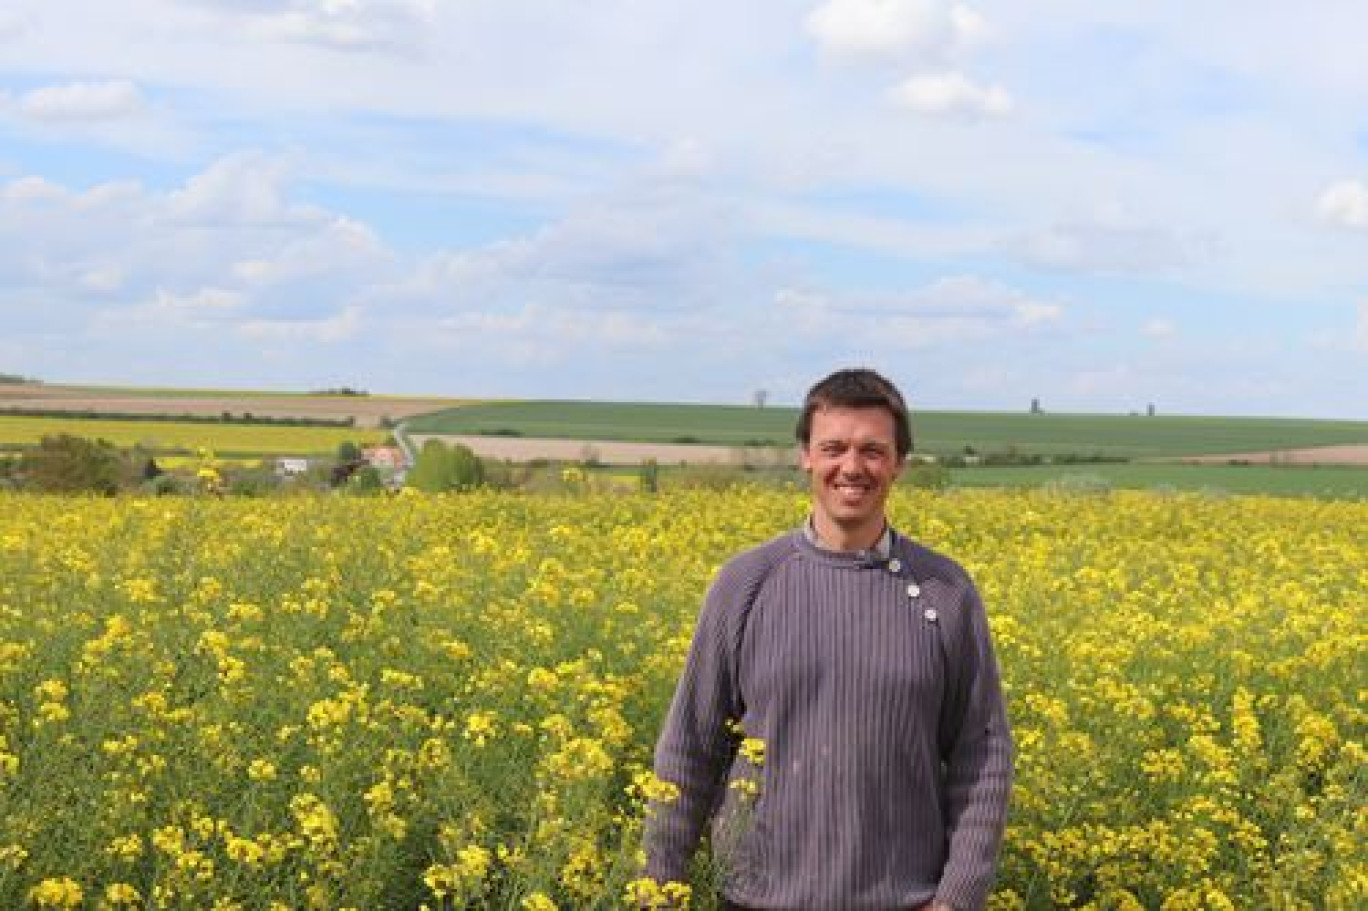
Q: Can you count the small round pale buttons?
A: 3